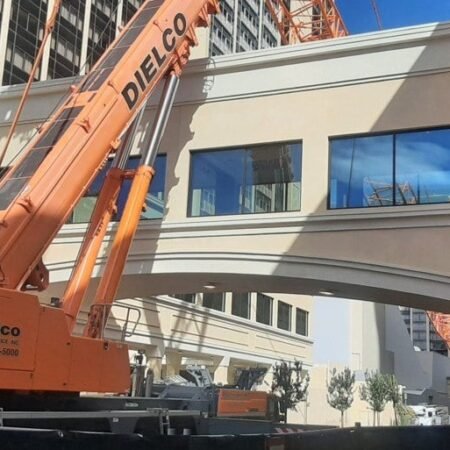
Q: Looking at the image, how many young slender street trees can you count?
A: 4